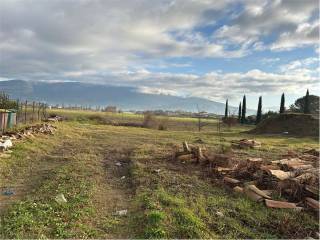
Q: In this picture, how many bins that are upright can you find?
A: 2